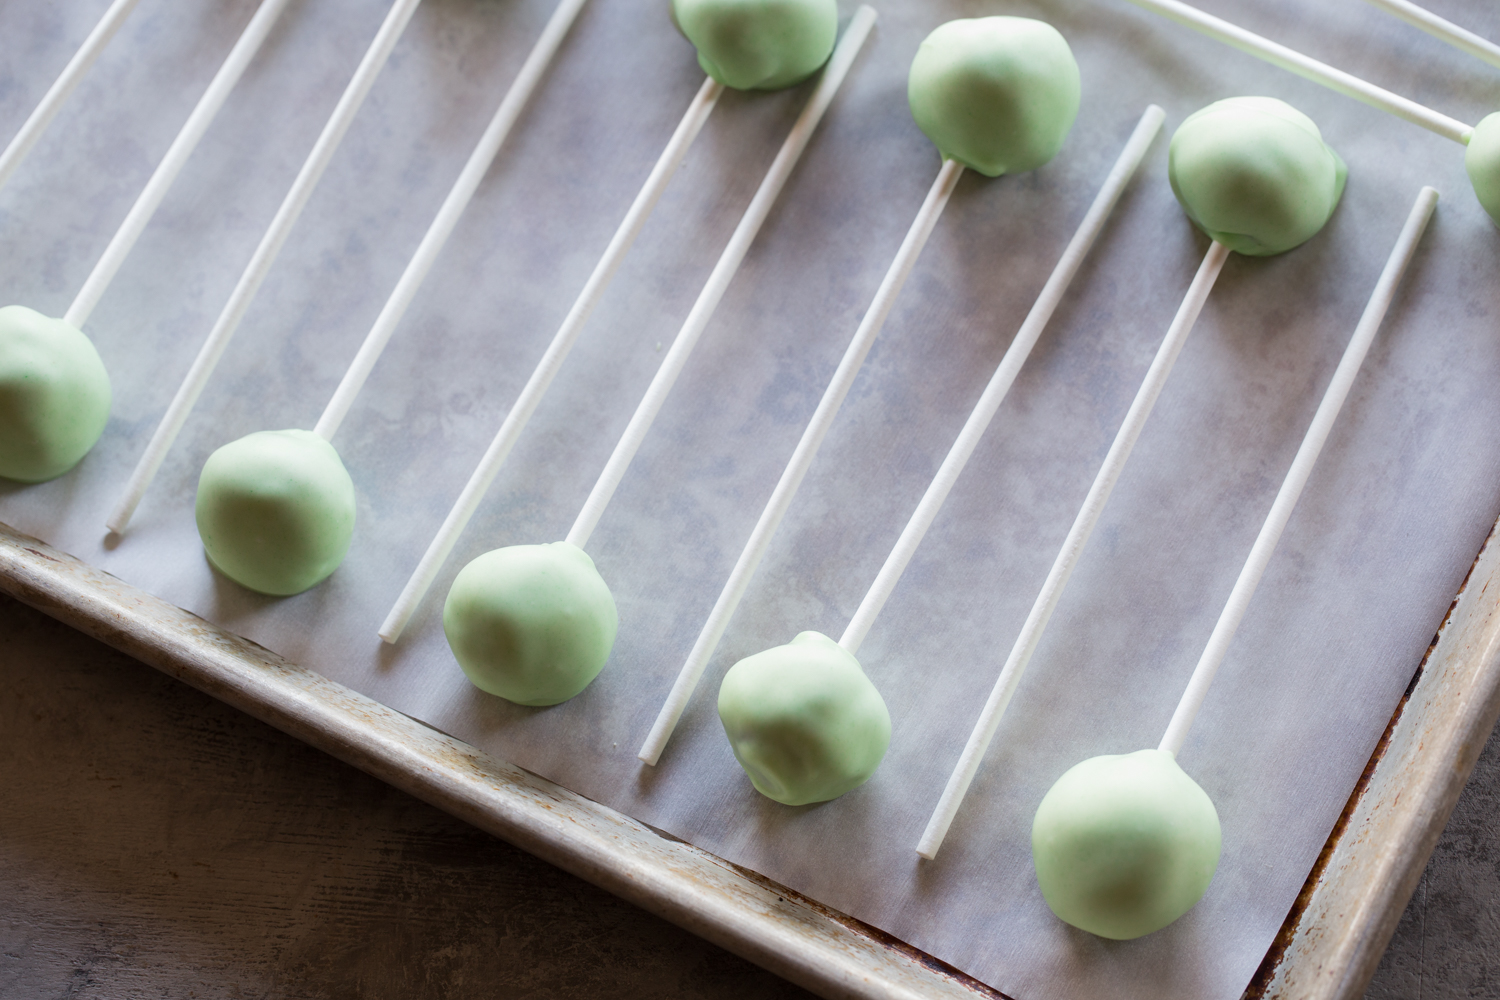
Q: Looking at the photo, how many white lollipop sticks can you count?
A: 12